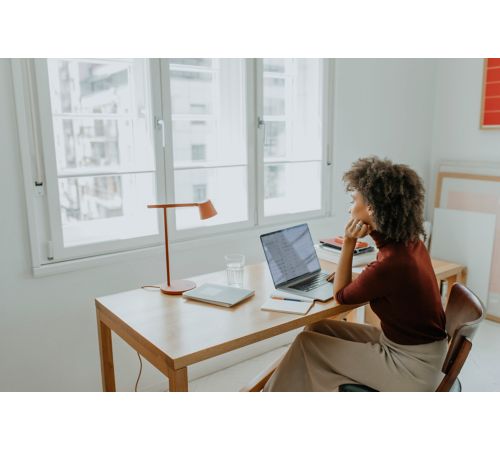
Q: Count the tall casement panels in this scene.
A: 3